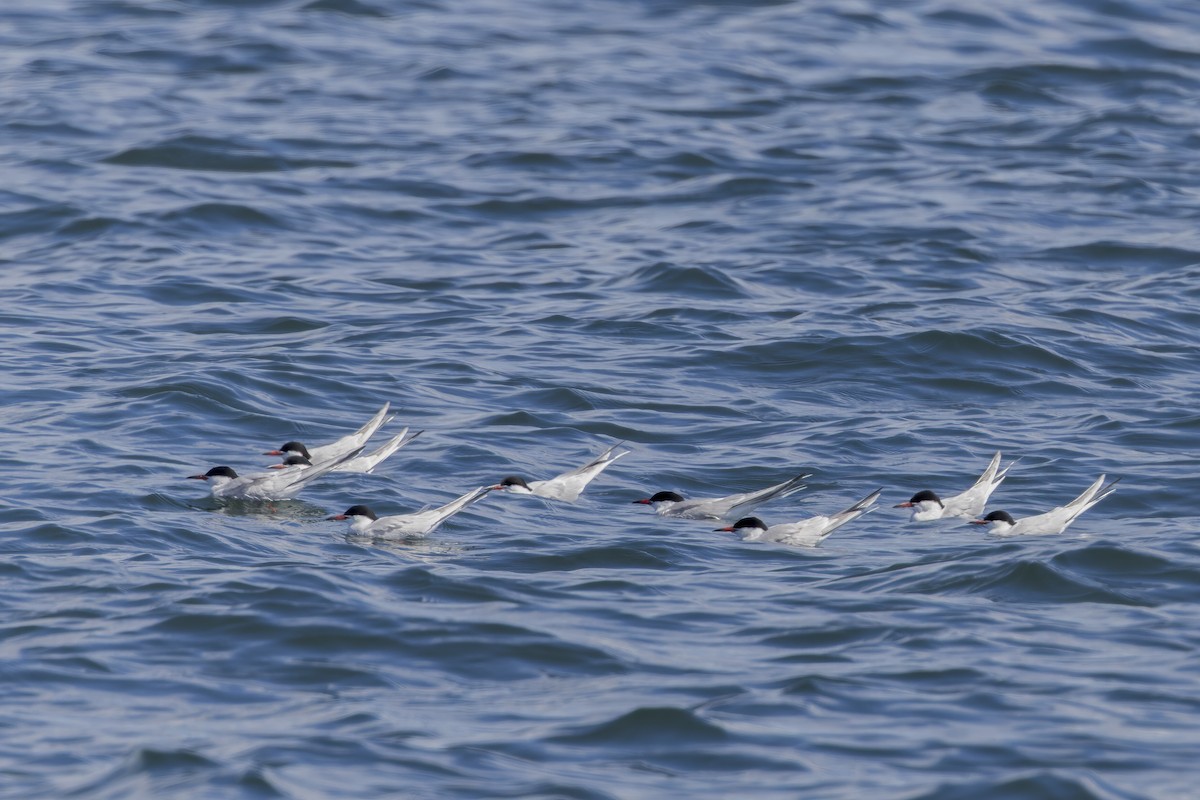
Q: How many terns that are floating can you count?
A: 9